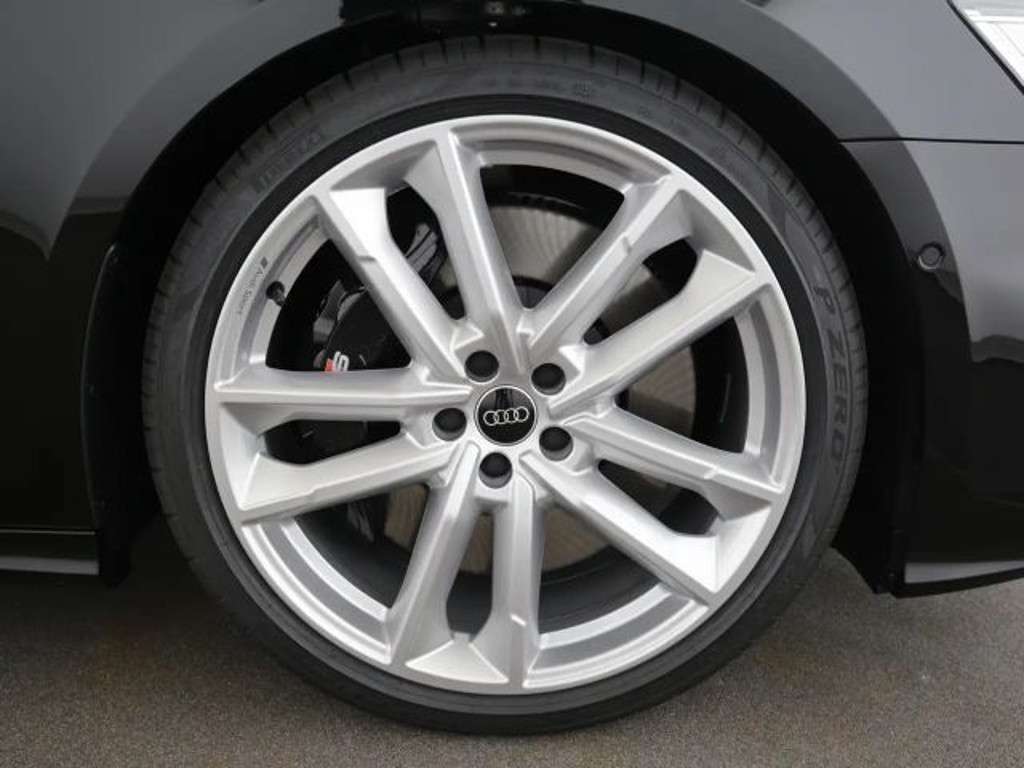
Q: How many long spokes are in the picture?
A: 10